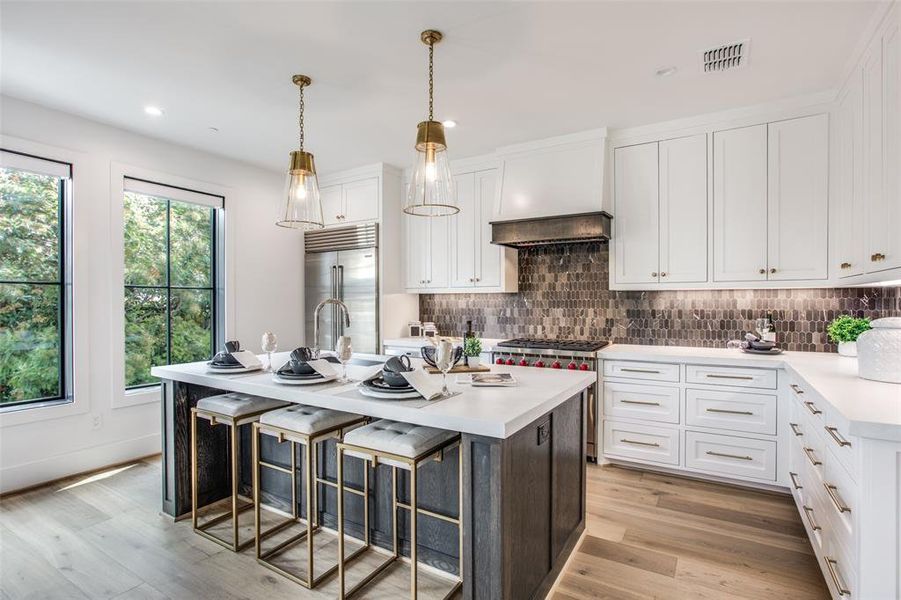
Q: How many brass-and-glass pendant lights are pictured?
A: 2